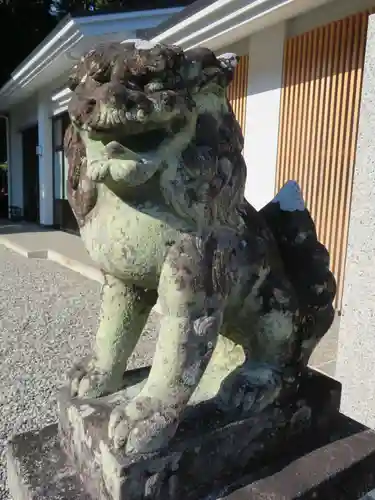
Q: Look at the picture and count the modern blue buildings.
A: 0